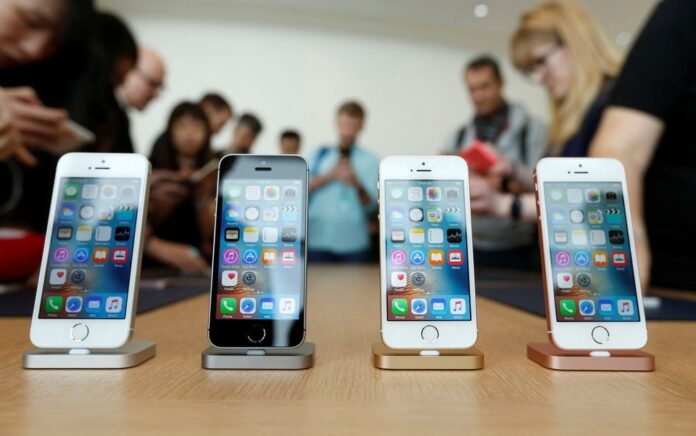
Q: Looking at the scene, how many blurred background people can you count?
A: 11